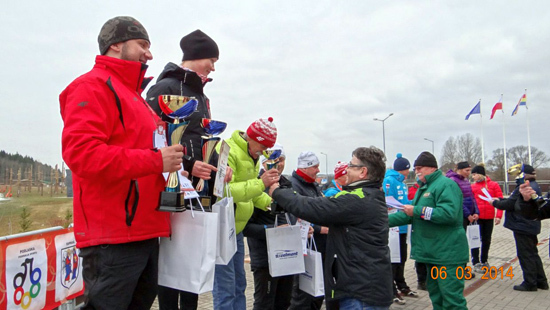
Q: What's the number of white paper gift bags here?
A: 6